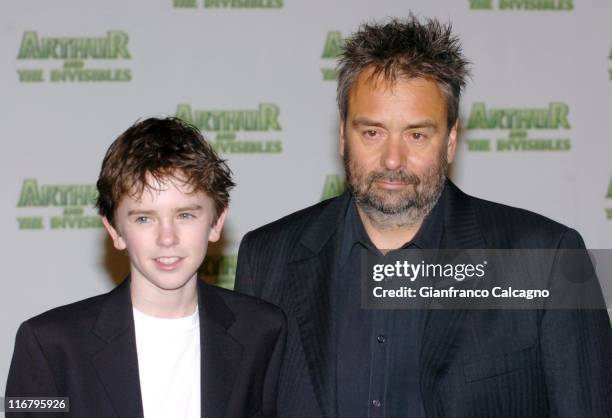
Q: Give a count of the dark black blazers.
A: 2